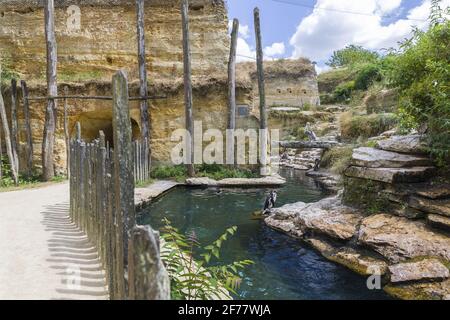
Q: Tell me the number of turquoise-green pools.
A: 1